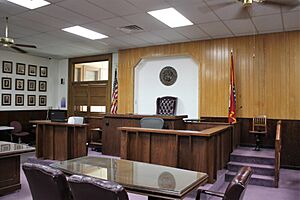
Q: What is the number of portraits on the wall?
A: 12